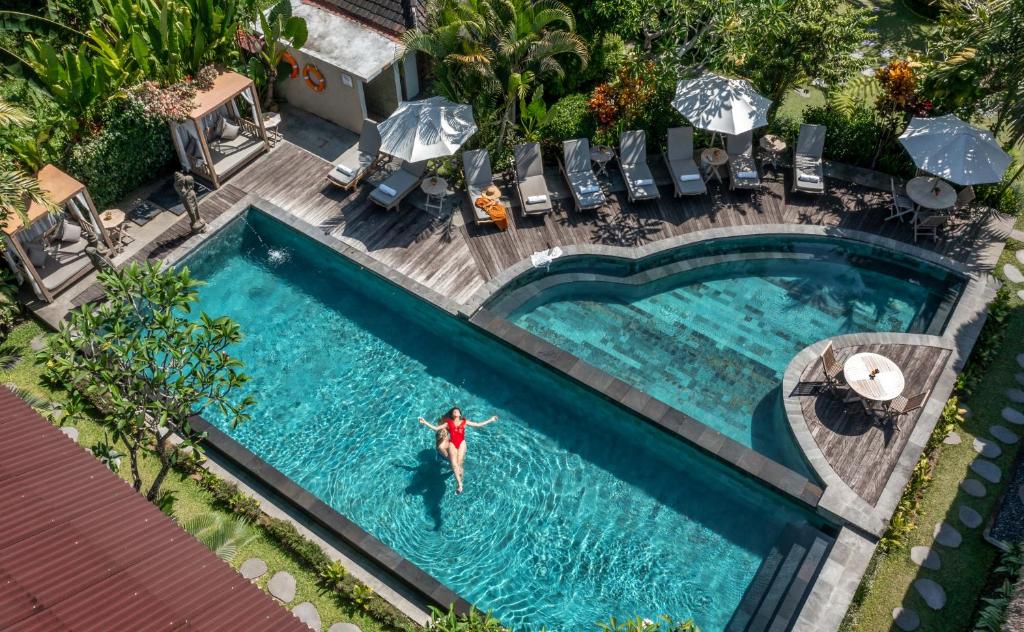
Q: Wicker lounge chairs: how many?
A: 9